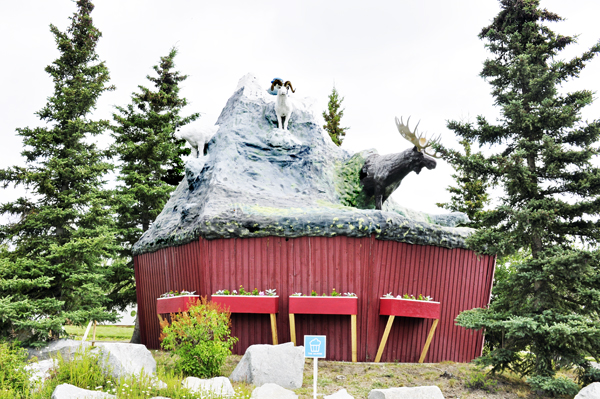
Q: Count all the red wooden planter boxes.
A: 4